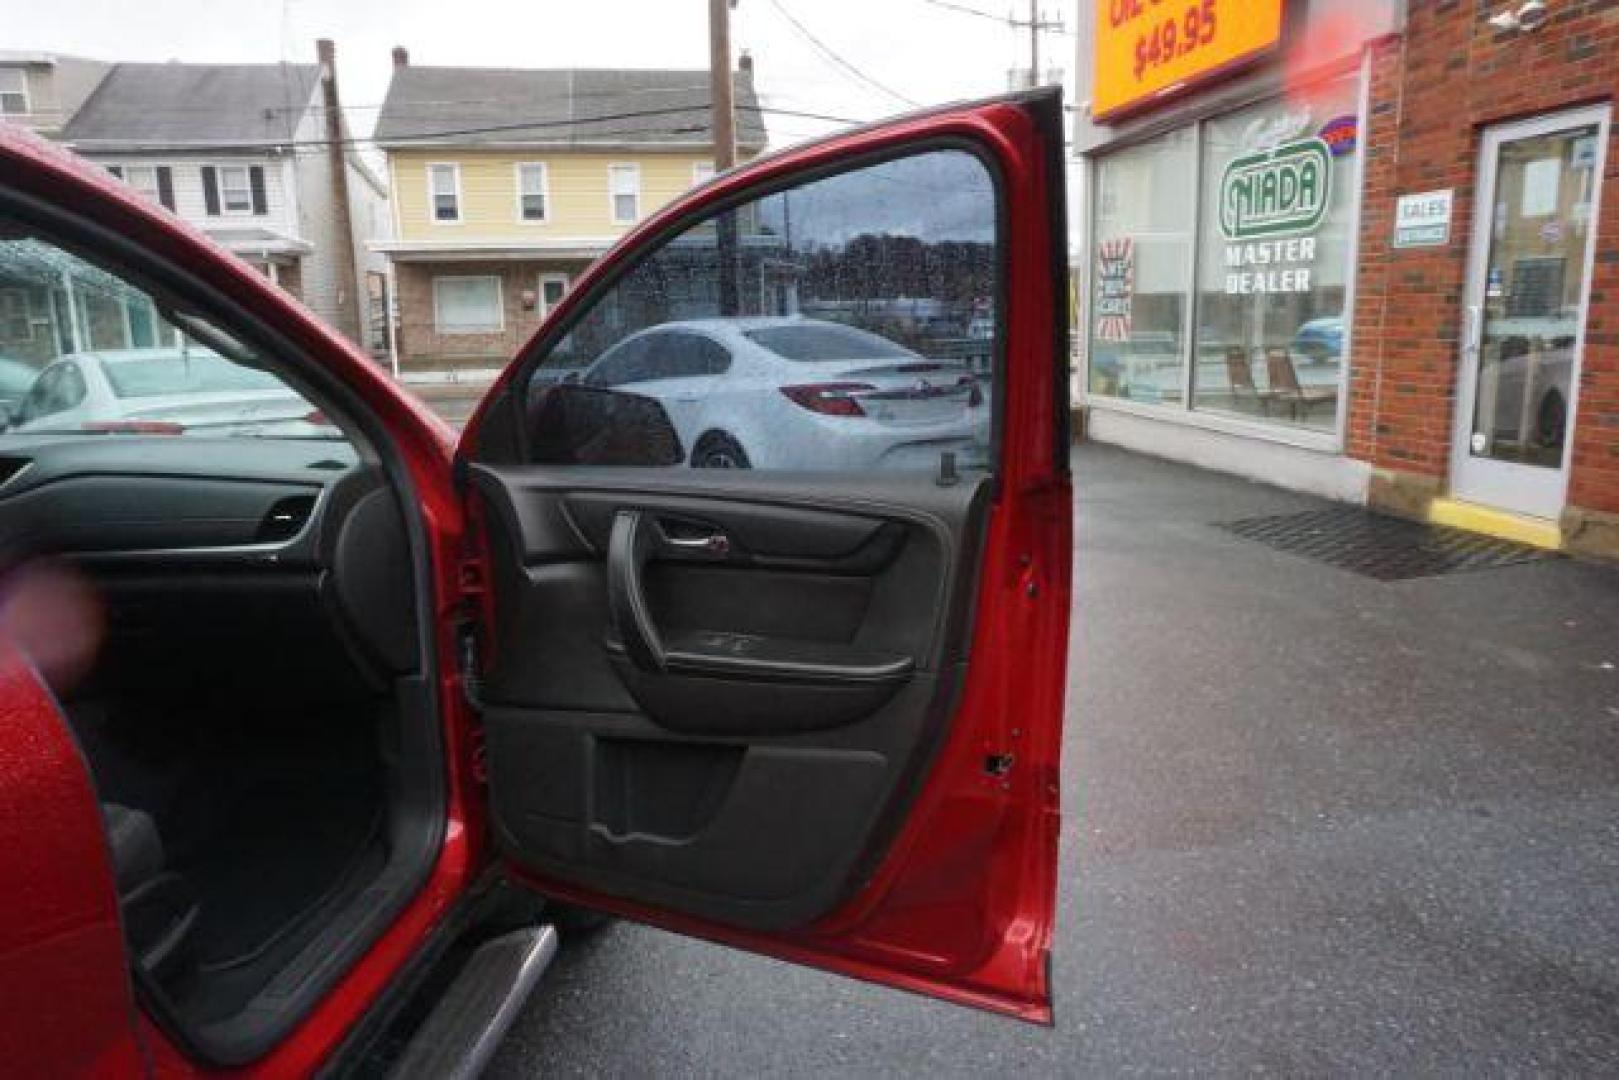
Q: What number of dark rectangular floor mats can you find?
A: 1